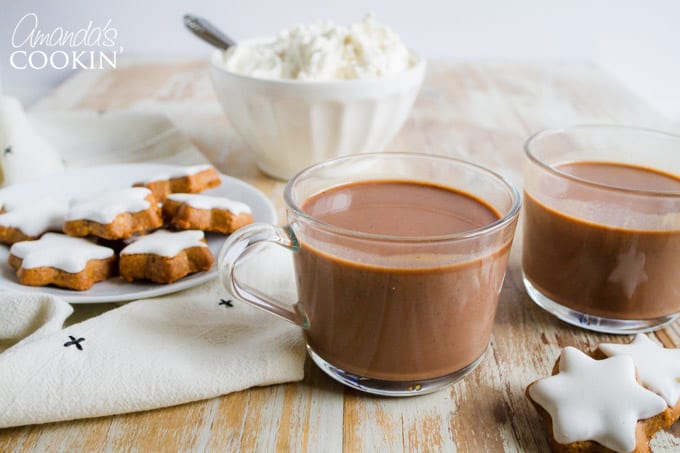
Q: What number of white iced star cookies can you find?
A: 8